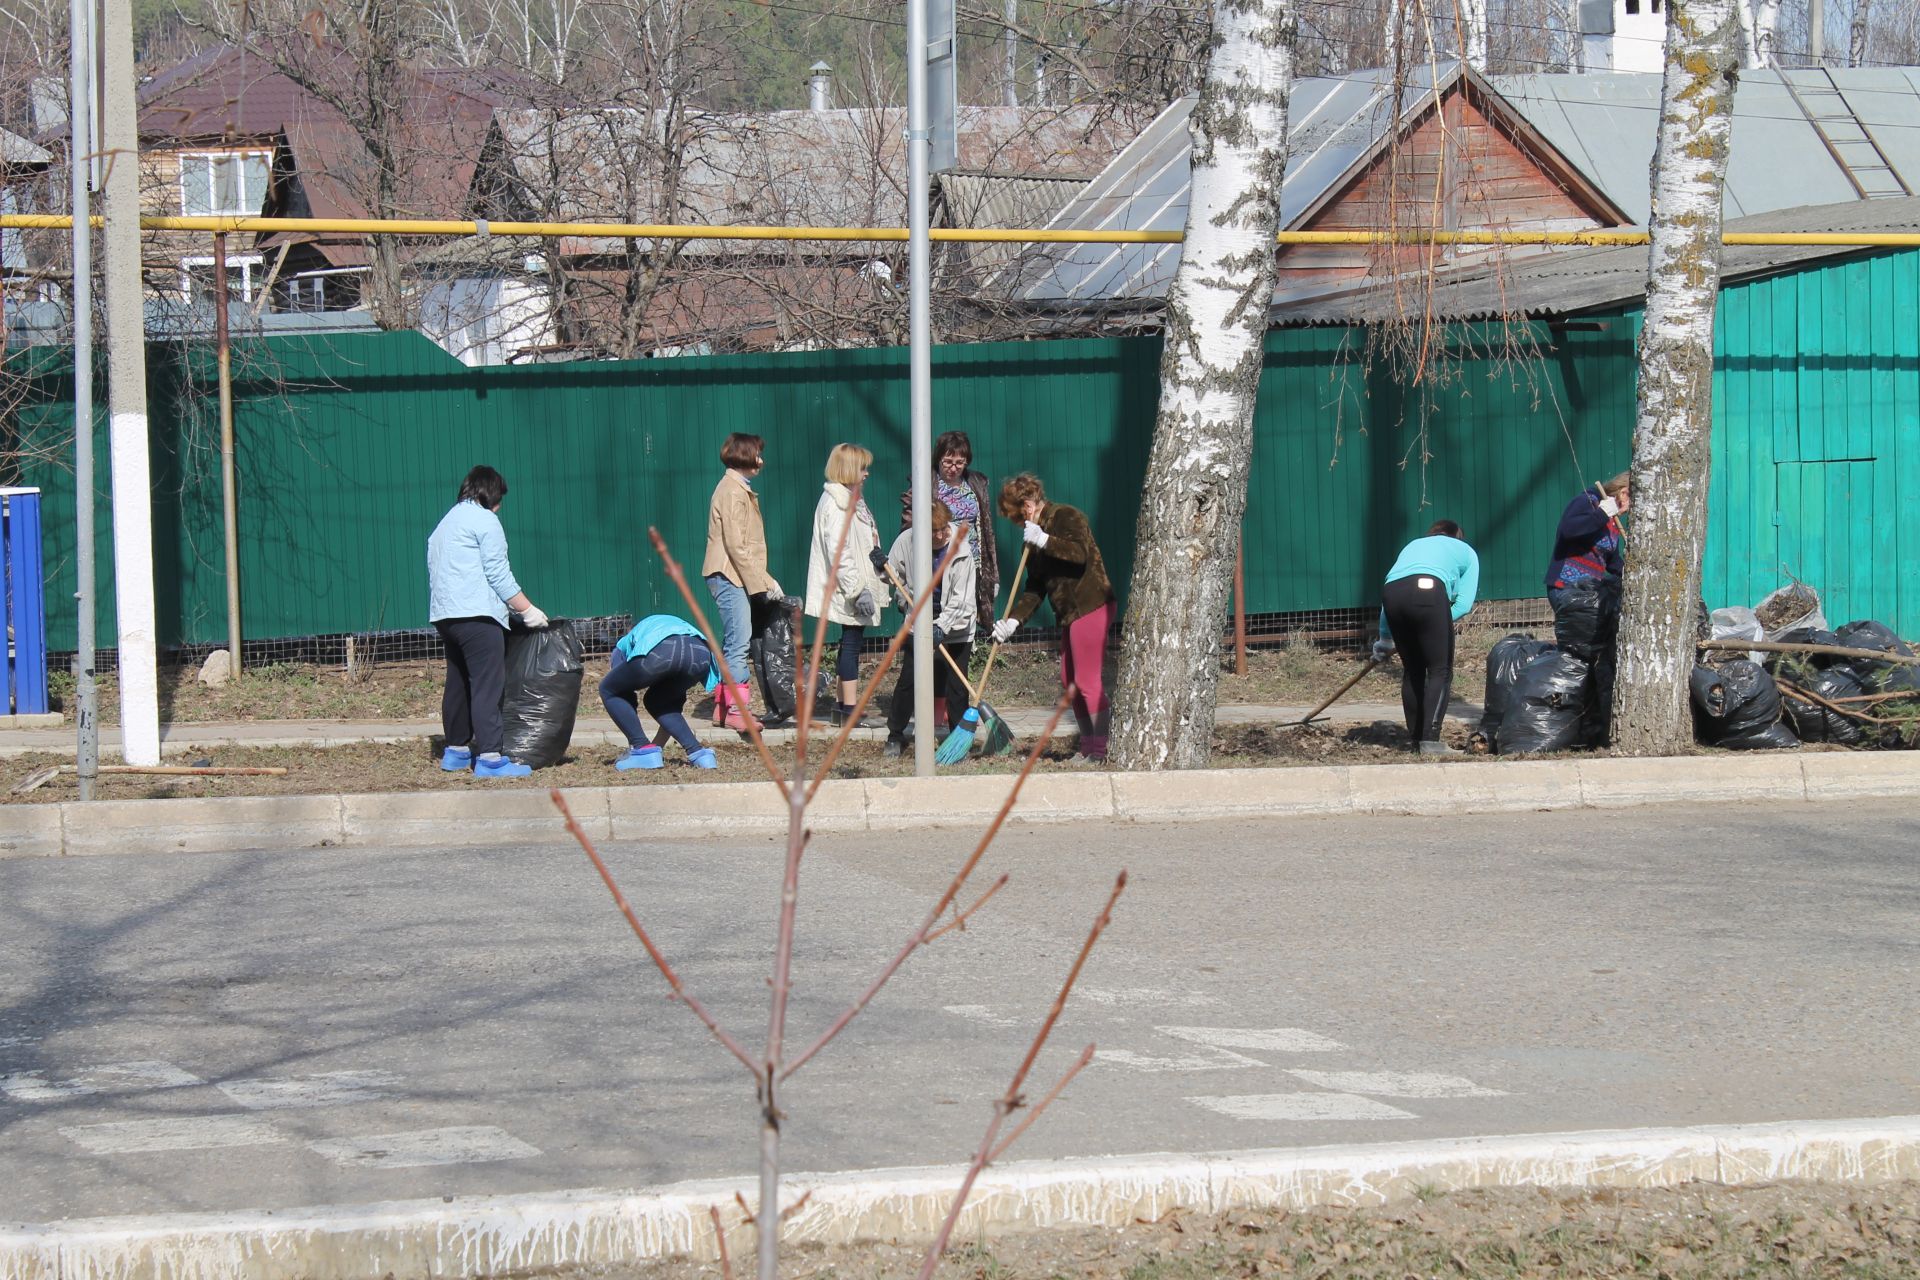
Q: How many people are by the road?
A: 9